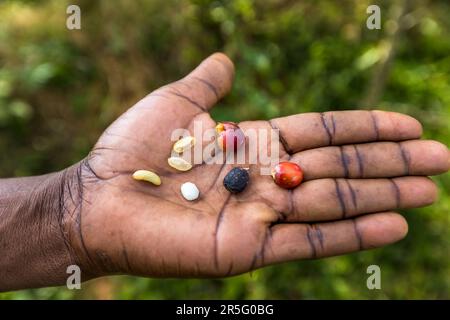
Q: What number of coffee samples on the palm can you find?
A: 7